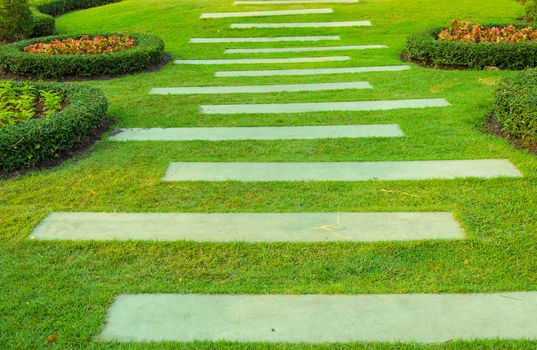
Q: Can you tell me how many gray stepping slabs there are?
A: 13